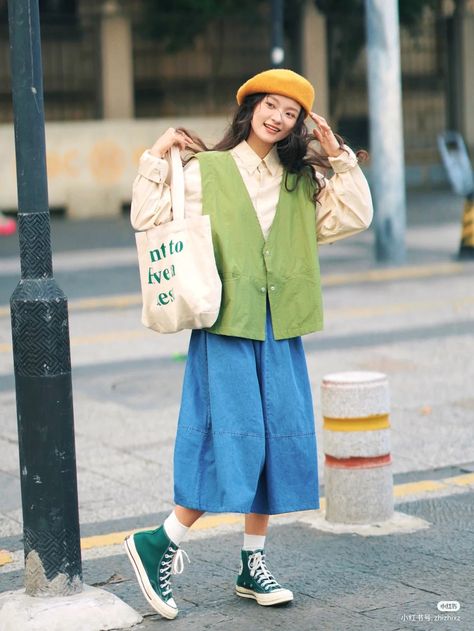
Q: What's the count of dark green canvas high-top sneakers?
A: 2